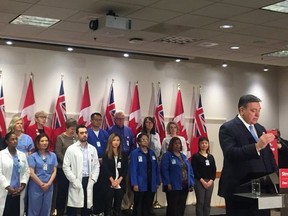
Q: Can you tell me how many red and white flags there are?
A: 4